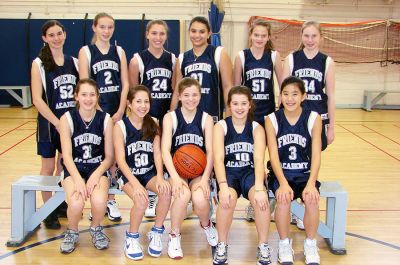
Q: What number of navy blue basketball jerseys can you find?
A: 11